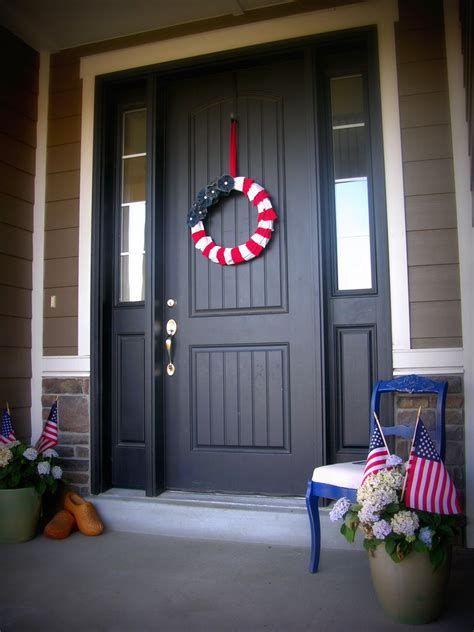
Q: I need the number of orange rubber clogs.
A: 2